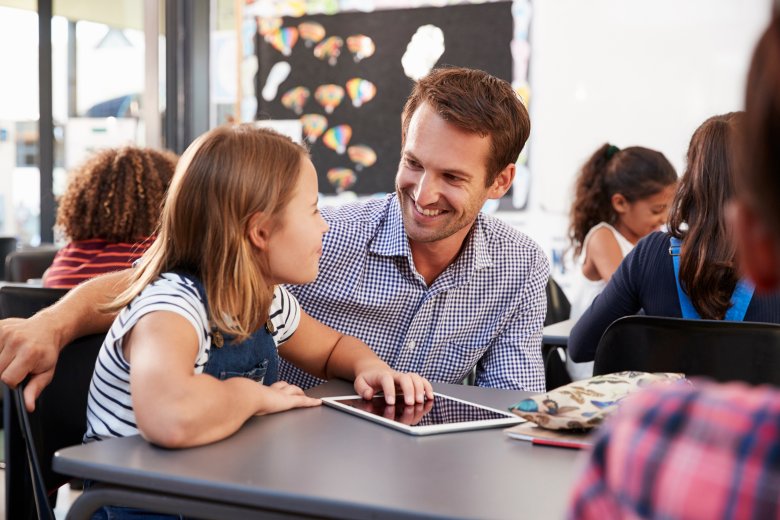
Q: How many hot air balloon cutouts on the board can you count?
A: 12